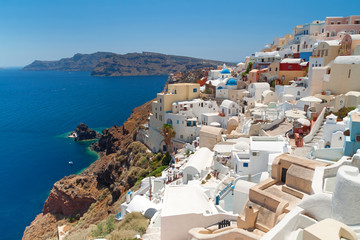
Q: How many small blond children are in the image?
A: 0